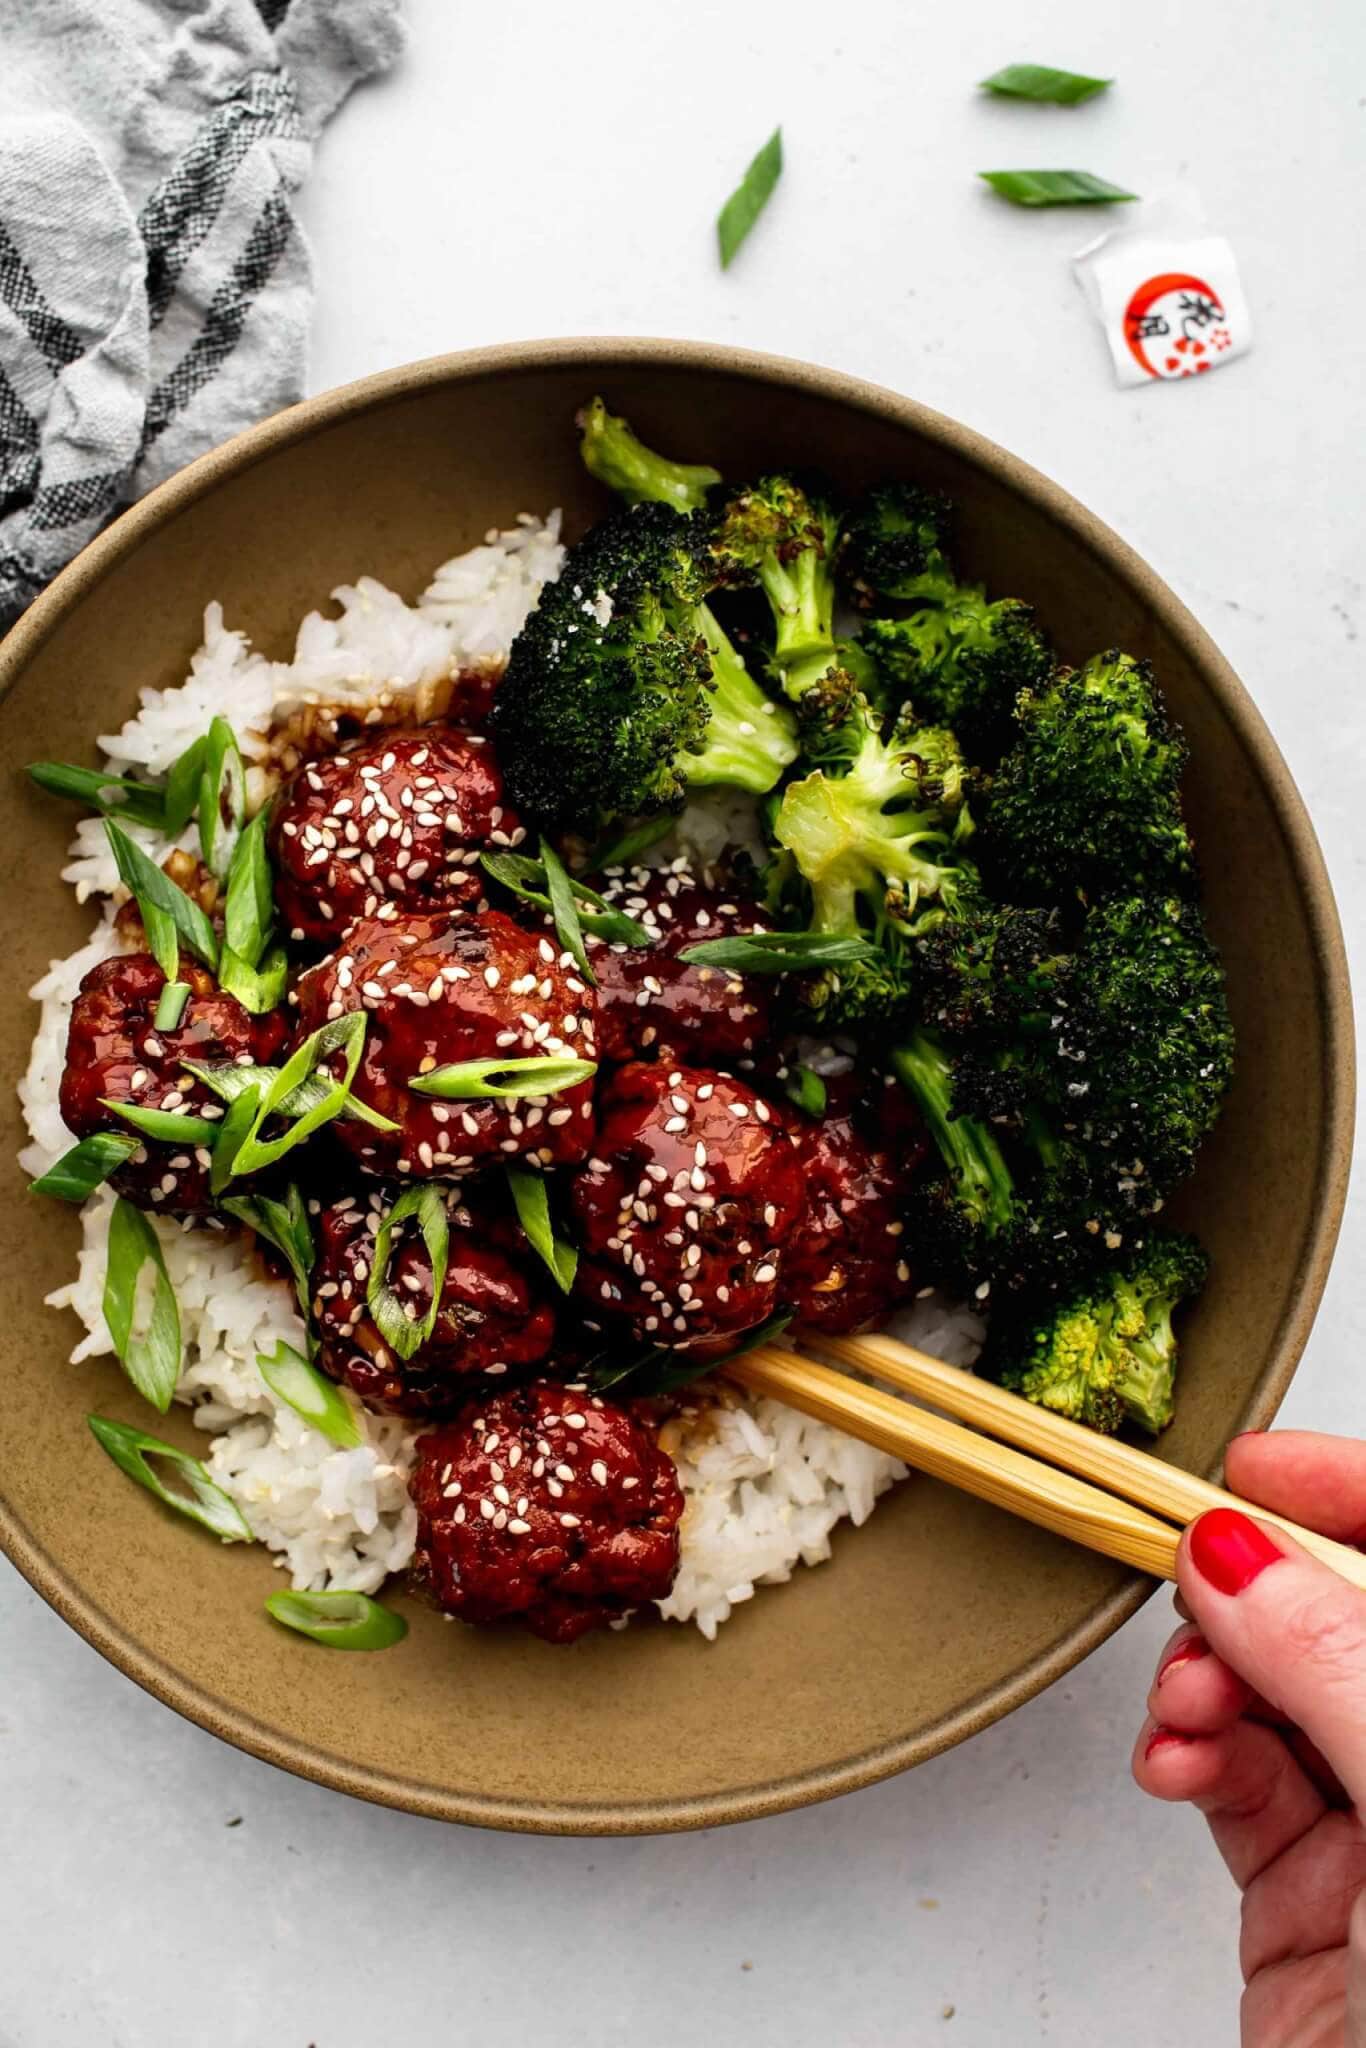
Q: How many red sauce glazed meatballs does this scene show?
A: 8